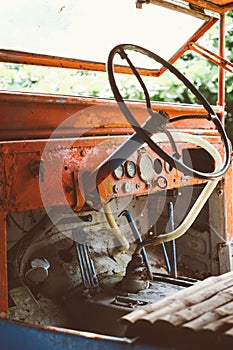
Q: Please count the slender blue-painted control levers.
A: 3